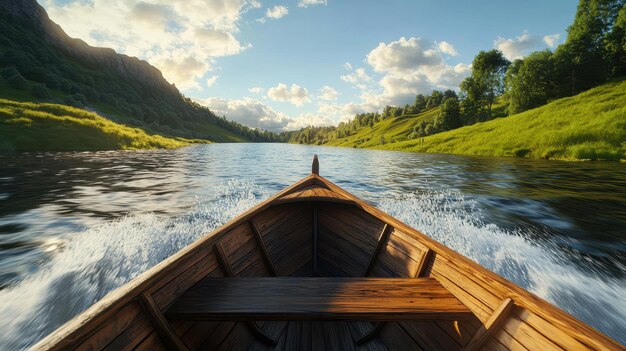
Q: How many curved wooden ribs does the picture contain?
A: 6